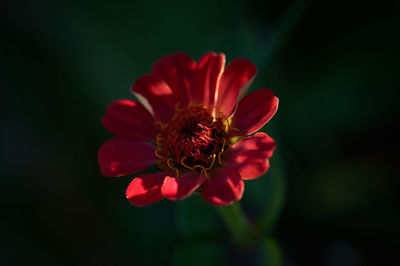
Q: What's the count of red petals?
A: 11